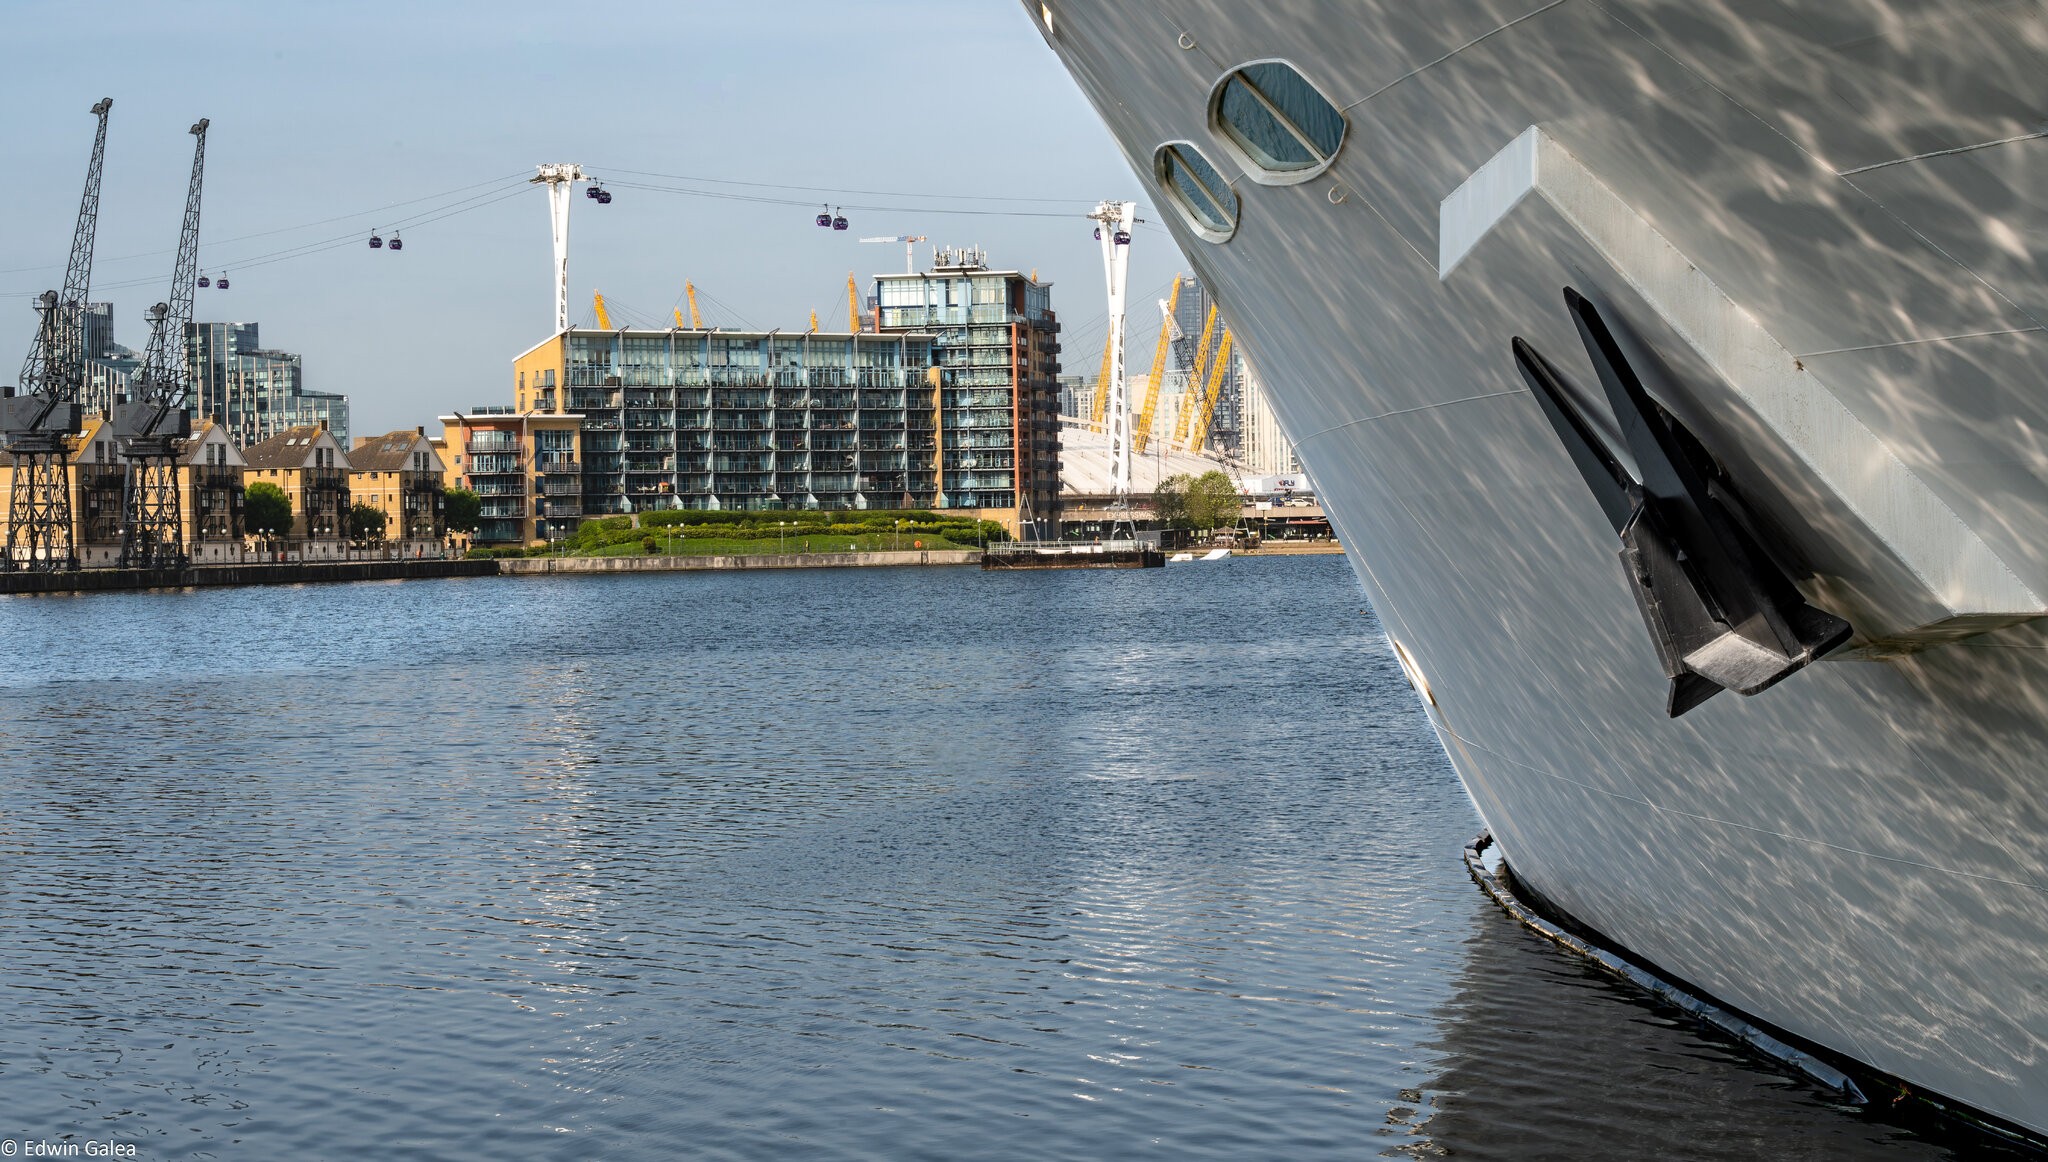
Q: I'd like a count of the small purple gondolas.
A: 10